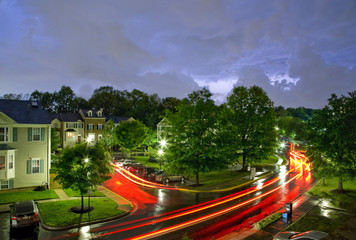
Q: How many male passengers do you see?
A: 0